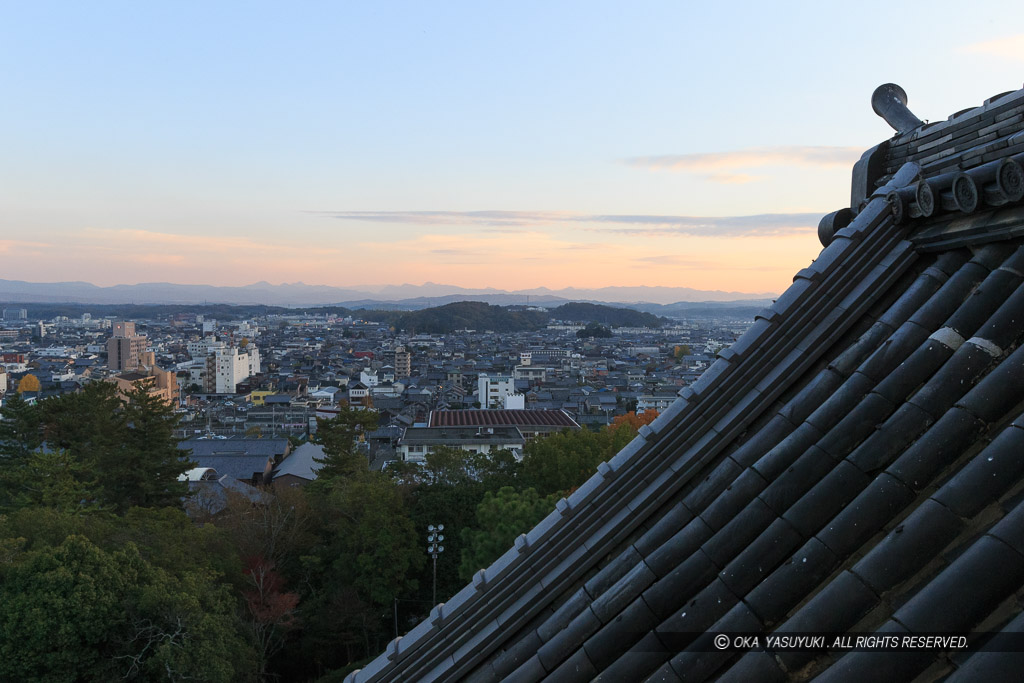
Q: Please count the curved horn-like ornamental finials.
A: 1